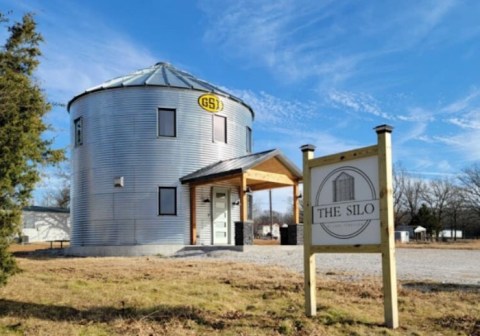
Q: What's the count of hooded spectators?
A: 0